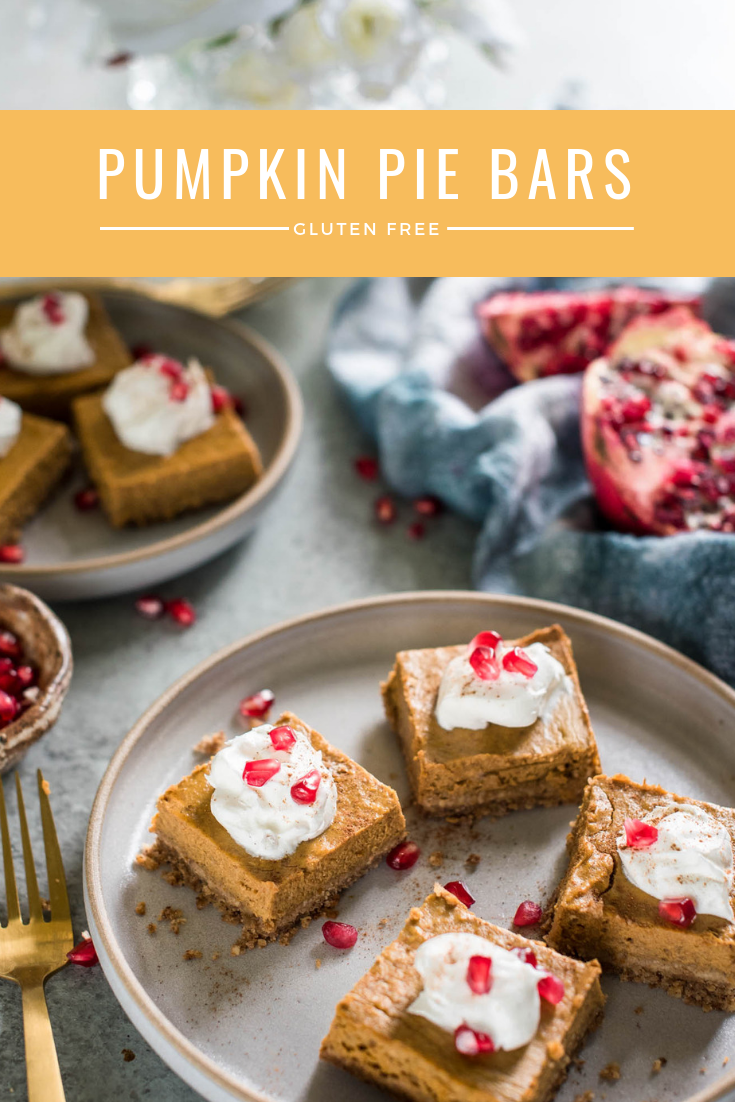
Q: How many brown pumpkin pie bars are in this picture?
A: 7